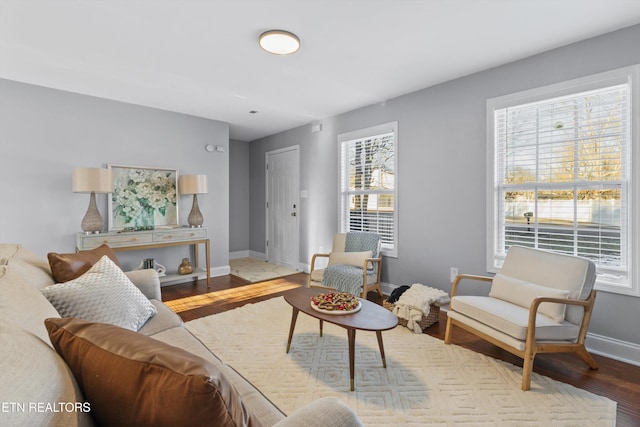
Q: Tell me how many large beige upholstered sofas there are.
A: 1